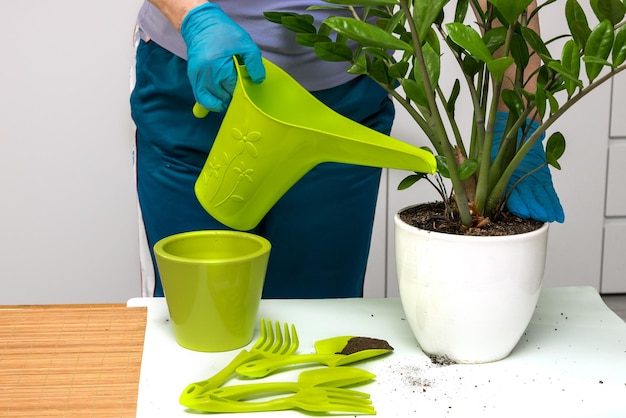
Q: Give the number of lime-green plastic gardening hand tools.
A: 4